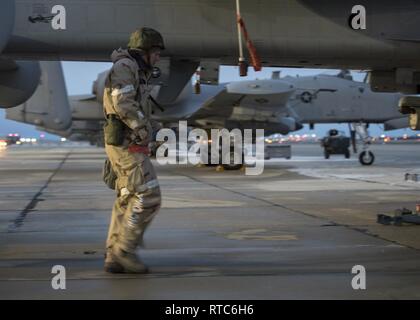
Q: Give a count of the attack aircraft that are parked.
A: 2